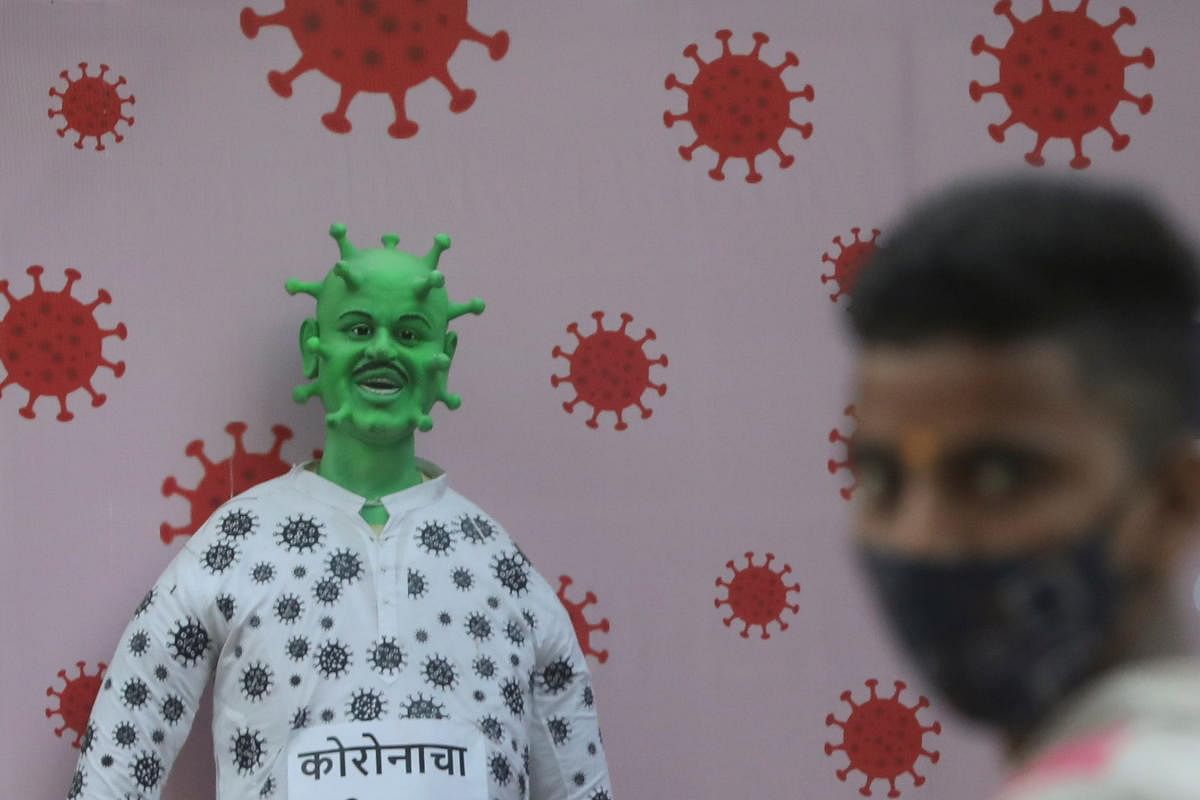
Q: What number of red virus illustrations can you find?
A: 13